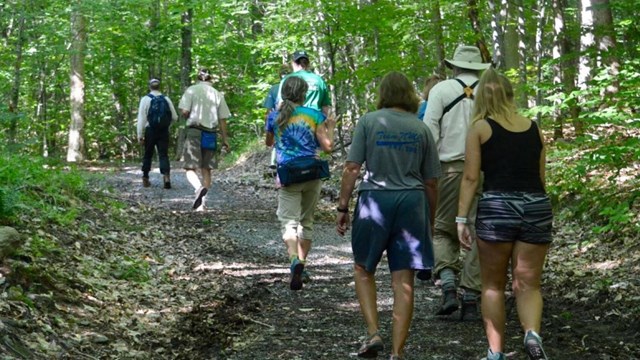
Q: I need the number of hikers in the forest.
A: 9